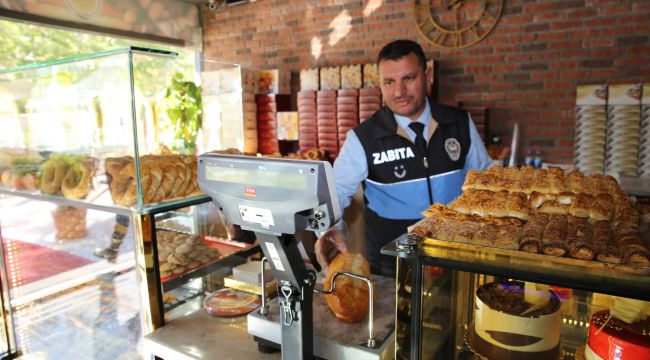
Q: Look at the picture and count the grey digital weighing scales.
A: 1